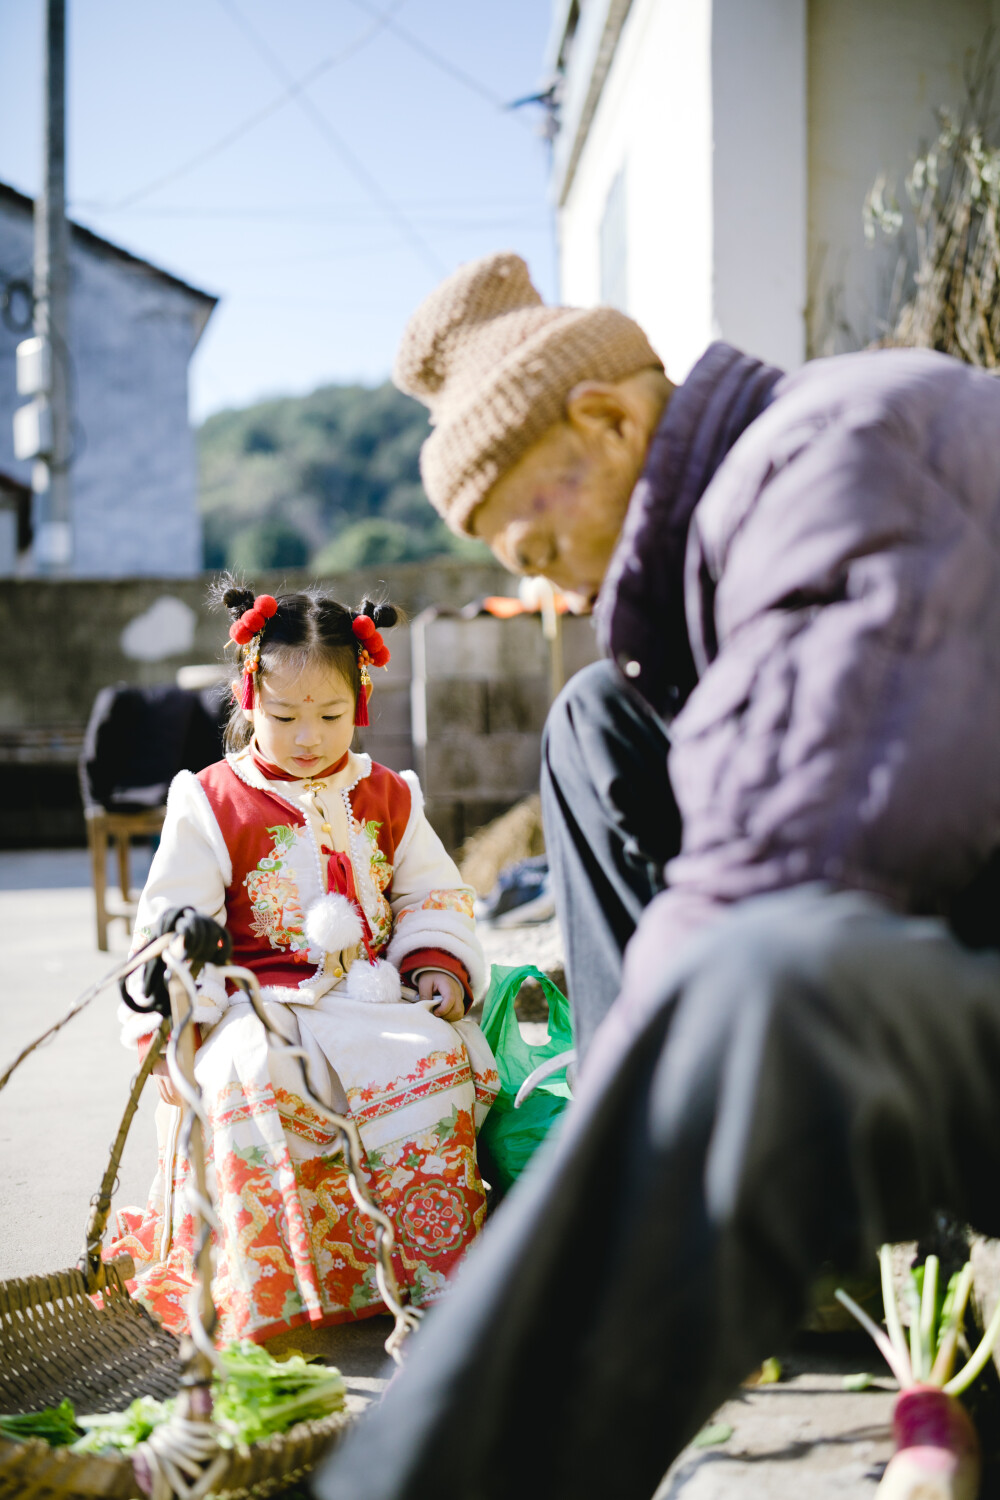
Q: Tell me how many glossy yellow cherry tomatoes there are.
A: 0